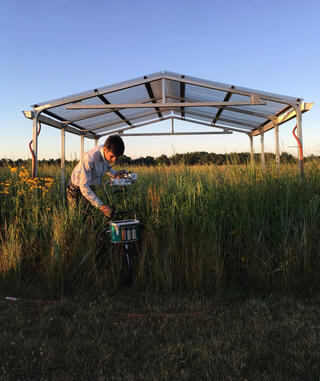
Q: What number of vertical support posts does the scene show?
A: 8